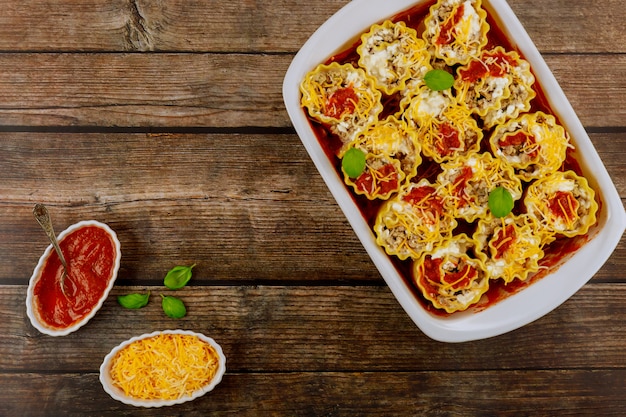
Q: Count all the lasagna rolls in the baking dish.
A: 12